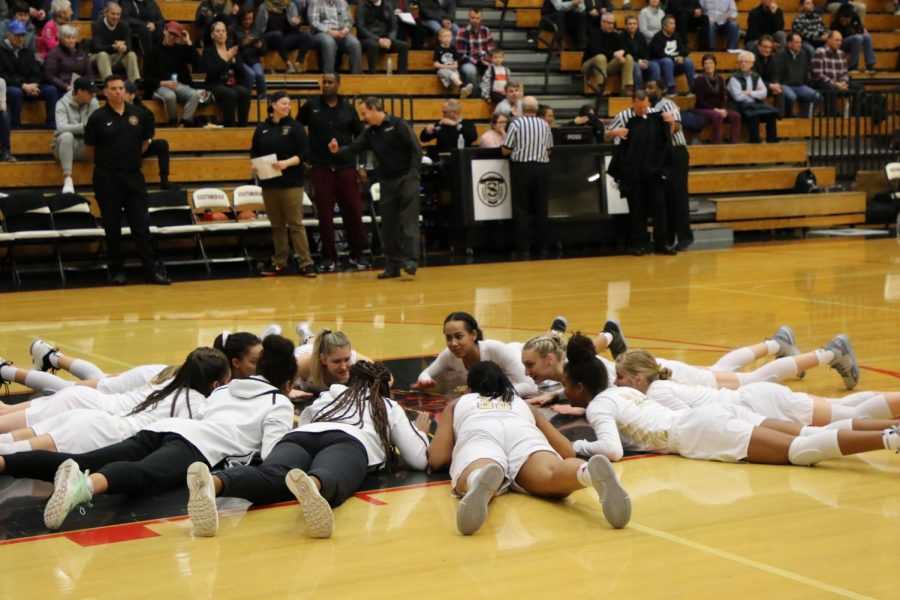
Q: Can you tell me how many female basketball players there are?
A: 11